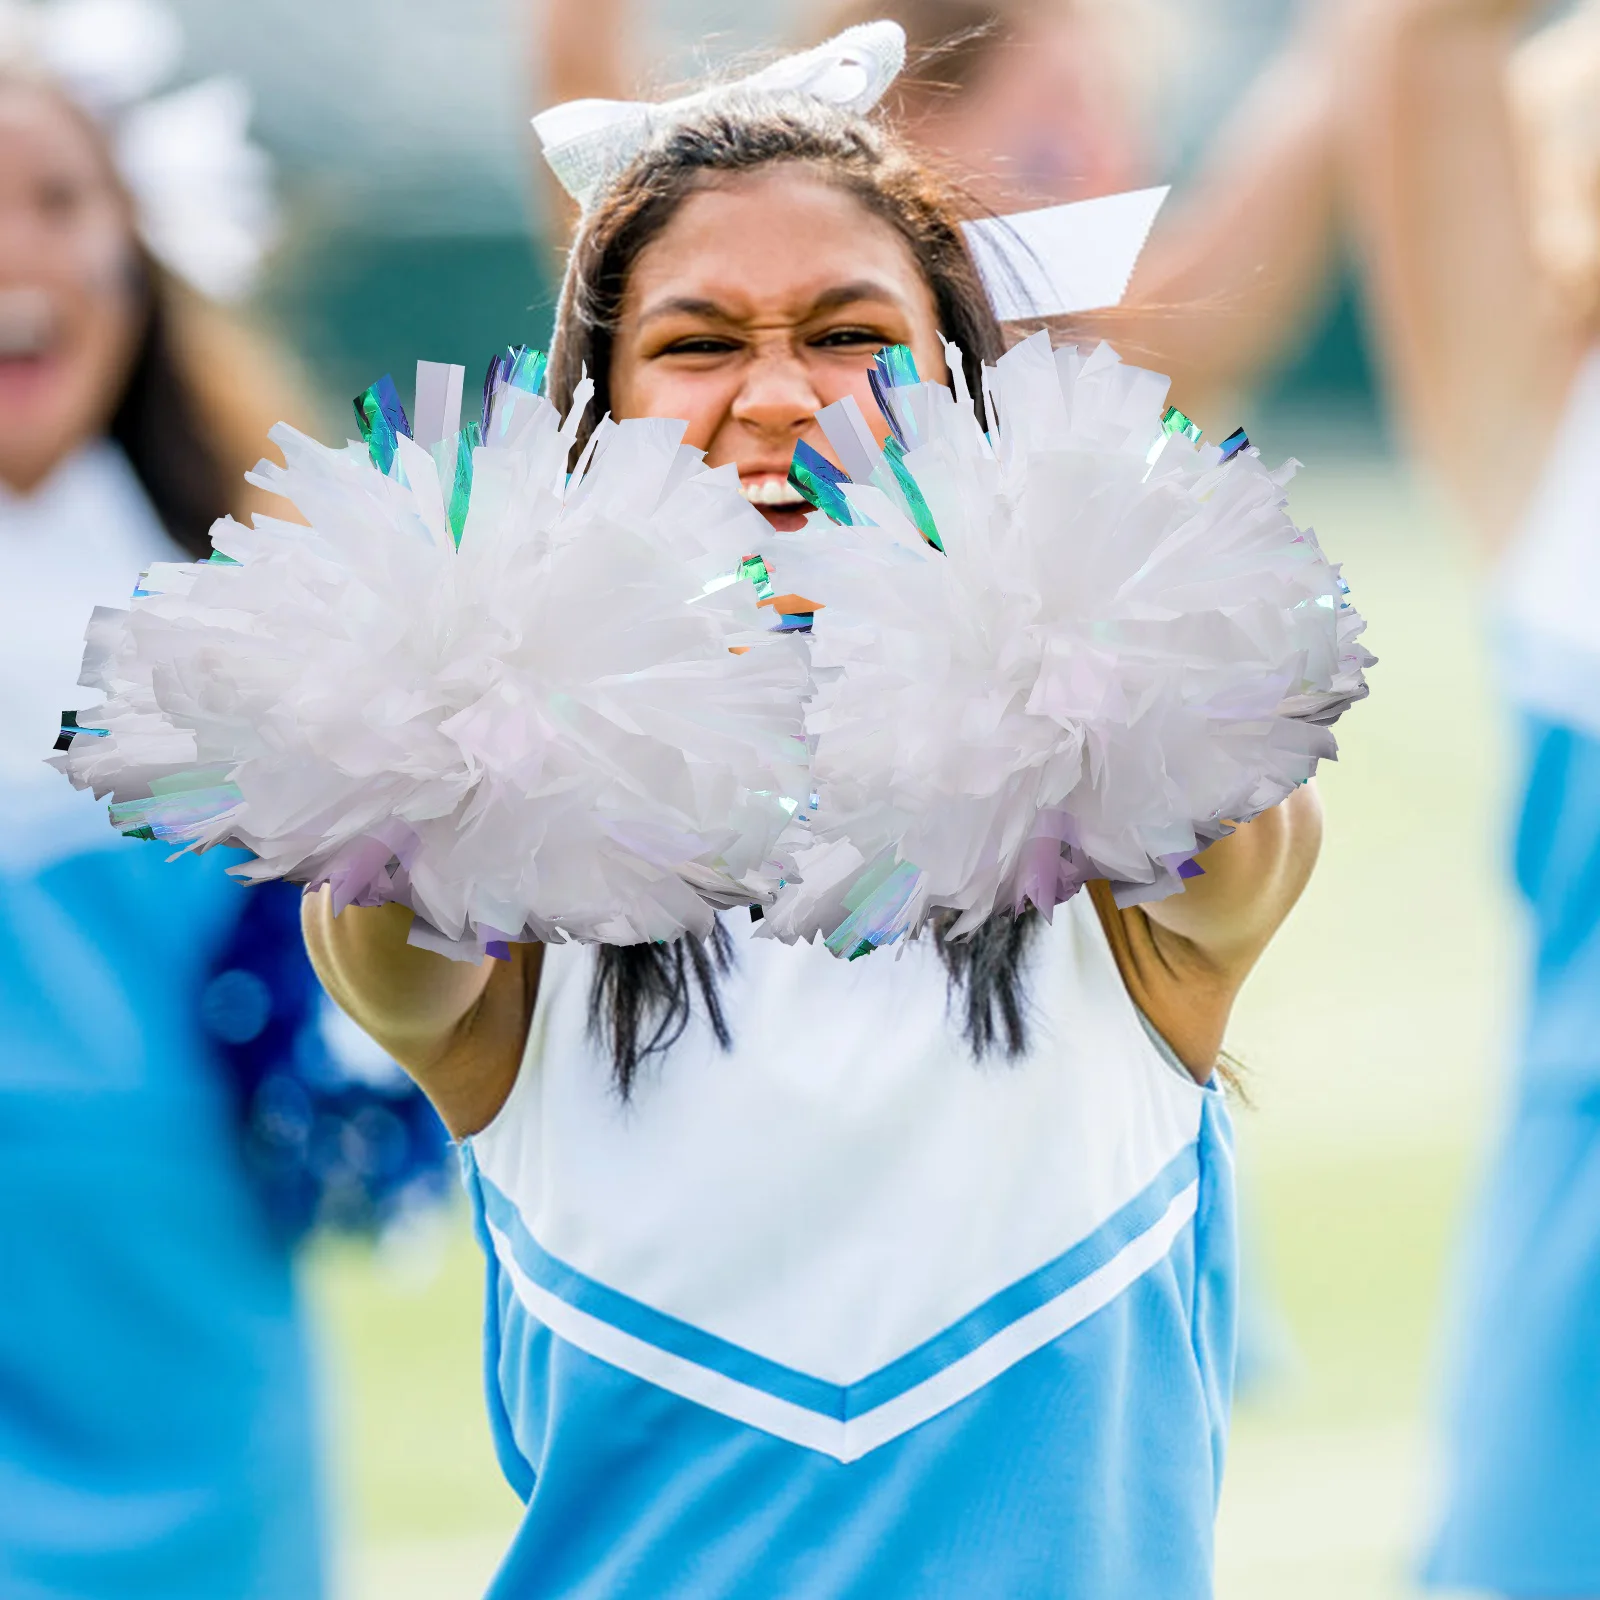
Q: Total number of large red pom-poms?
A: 0